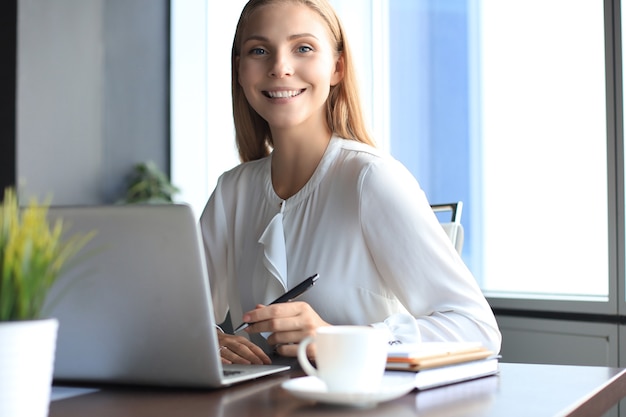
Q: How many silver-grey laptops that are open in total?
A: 1